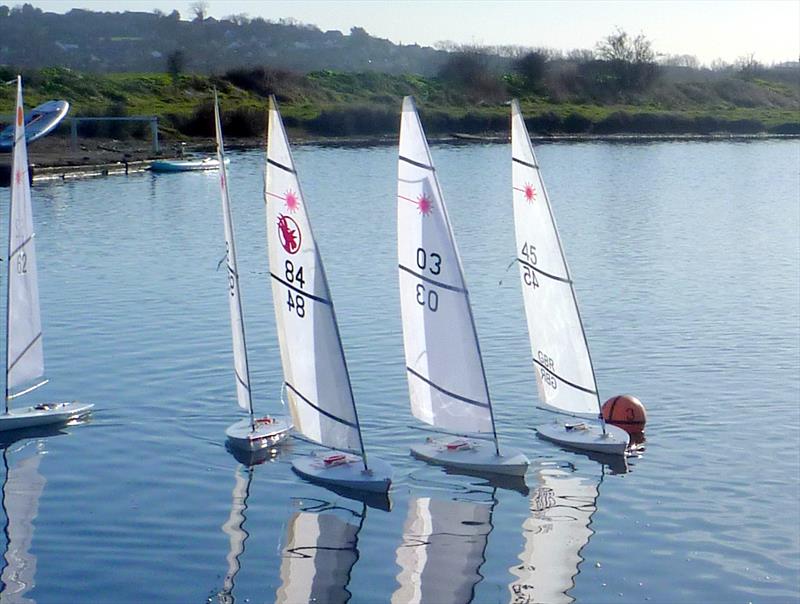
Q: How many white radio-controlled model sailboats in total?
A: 5